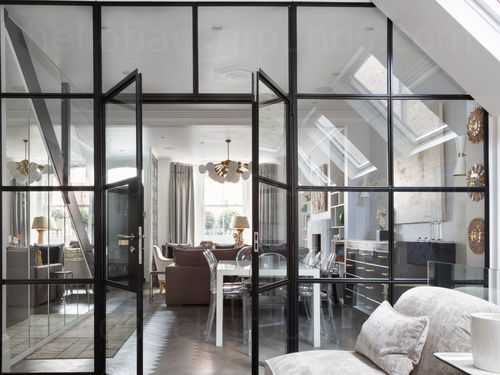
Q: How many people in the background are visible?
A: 0